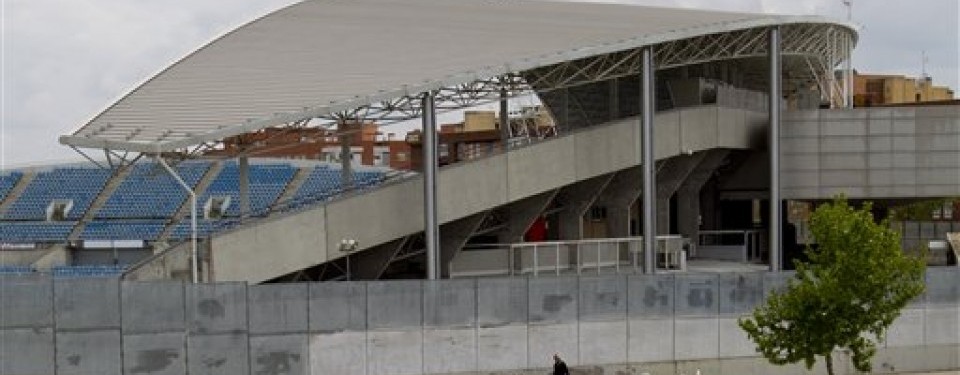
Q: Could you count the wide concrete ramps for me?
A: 1